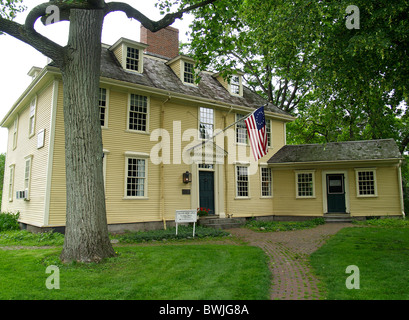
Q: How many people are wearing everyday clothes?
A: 0